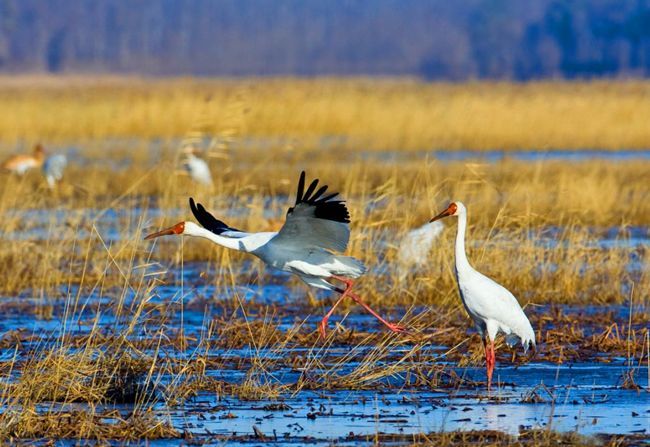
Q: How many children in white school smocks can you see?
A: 0